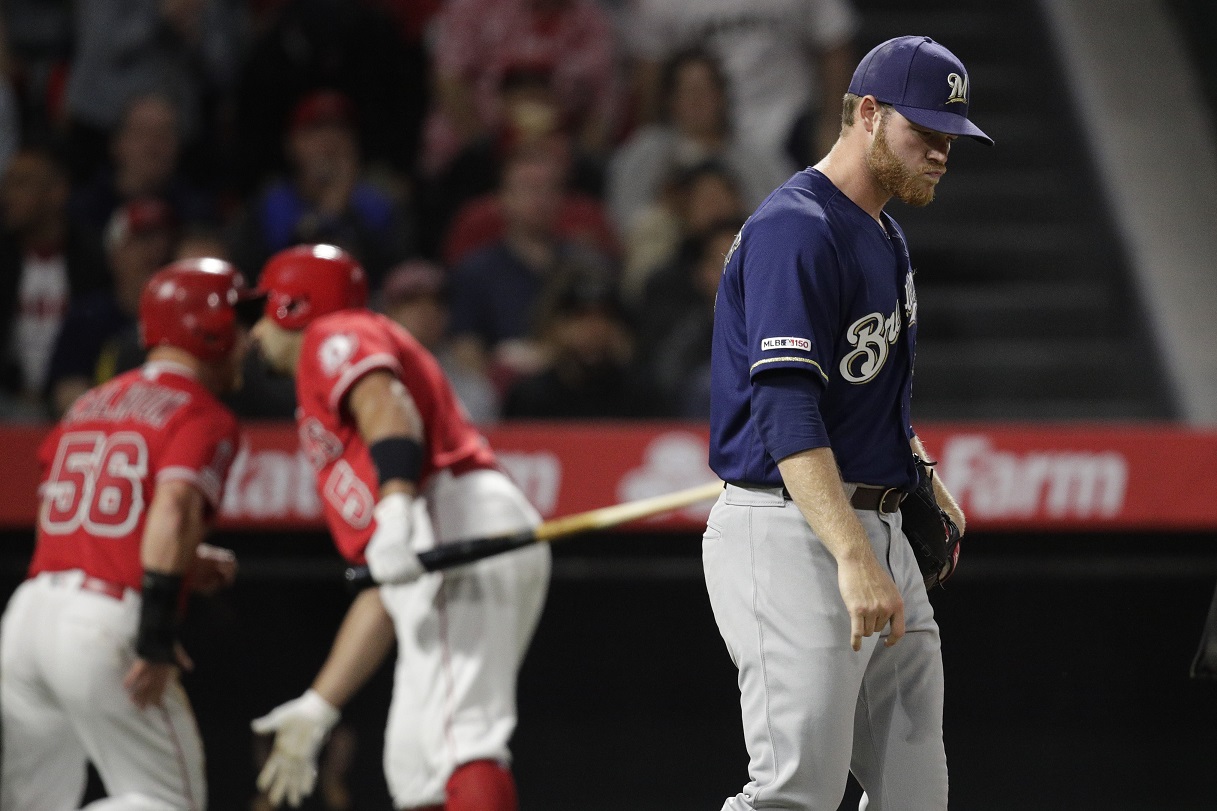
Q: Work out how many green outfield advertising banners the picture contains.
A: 0